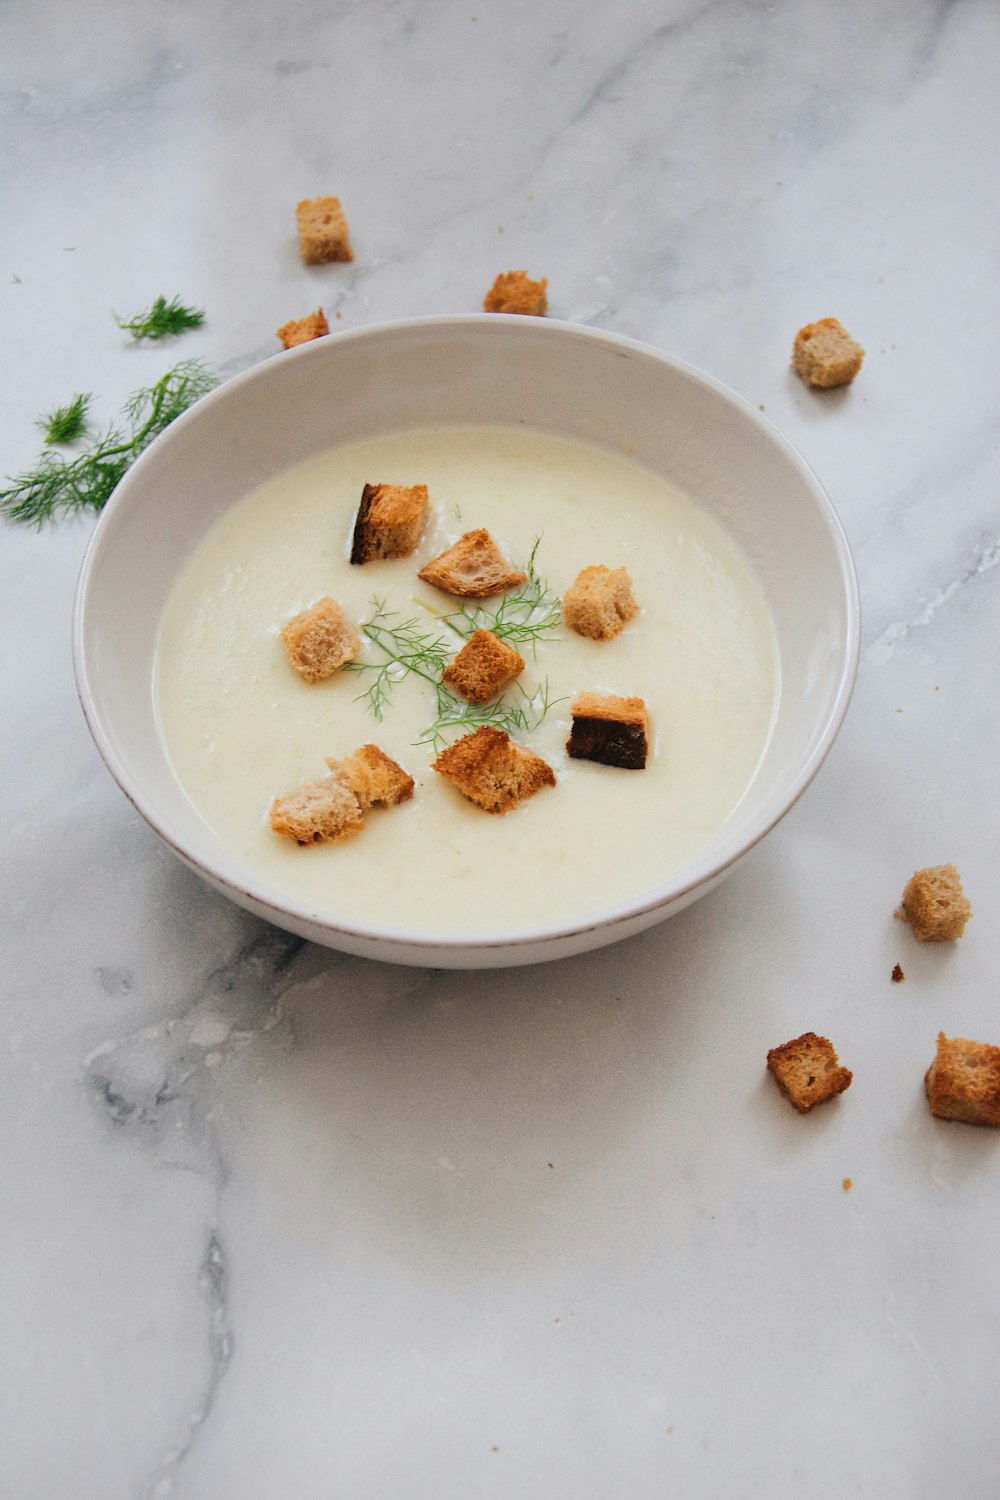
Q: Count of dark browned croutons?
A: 2